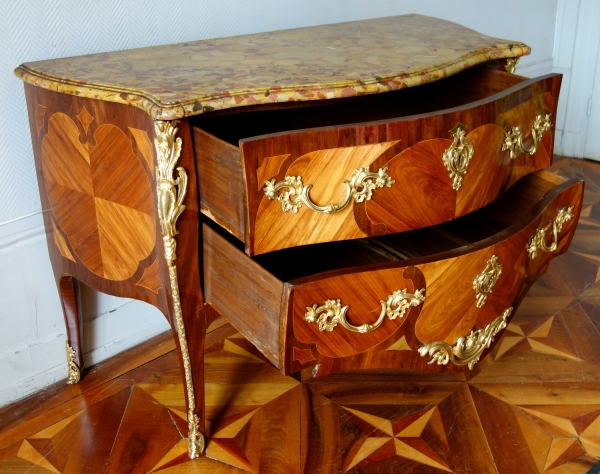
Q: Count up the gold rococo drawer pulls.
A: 4